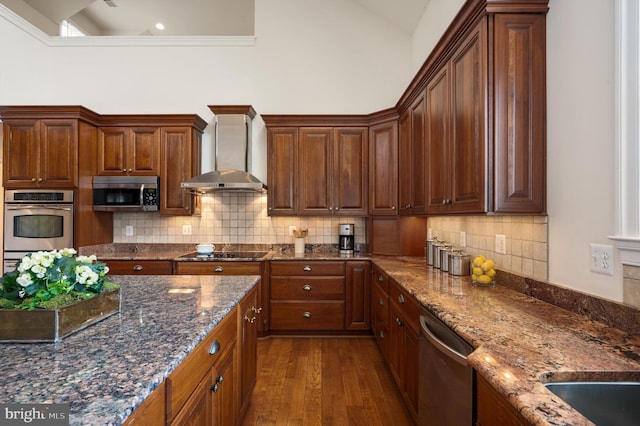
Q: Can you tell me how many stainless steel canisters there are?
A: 4